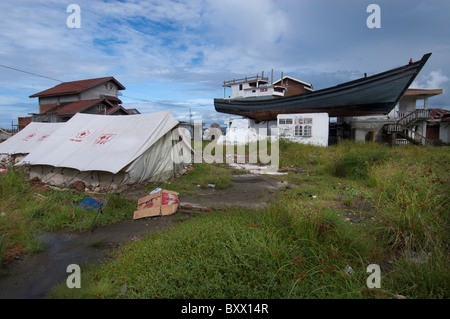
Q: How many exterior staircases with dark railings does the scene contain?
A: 1